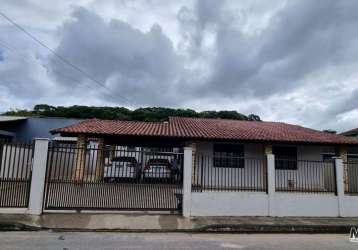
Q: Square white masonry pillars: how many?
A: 4